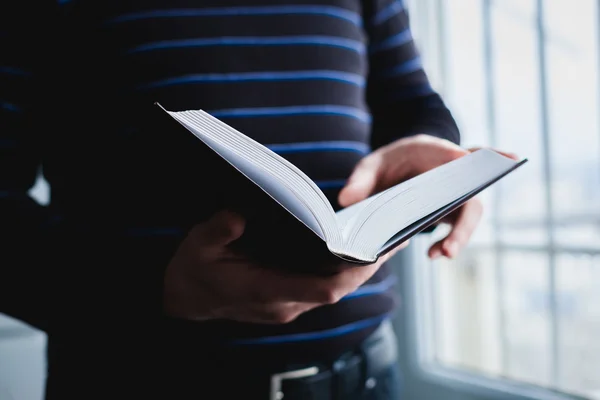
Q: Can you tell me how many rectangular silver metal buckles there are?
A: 1